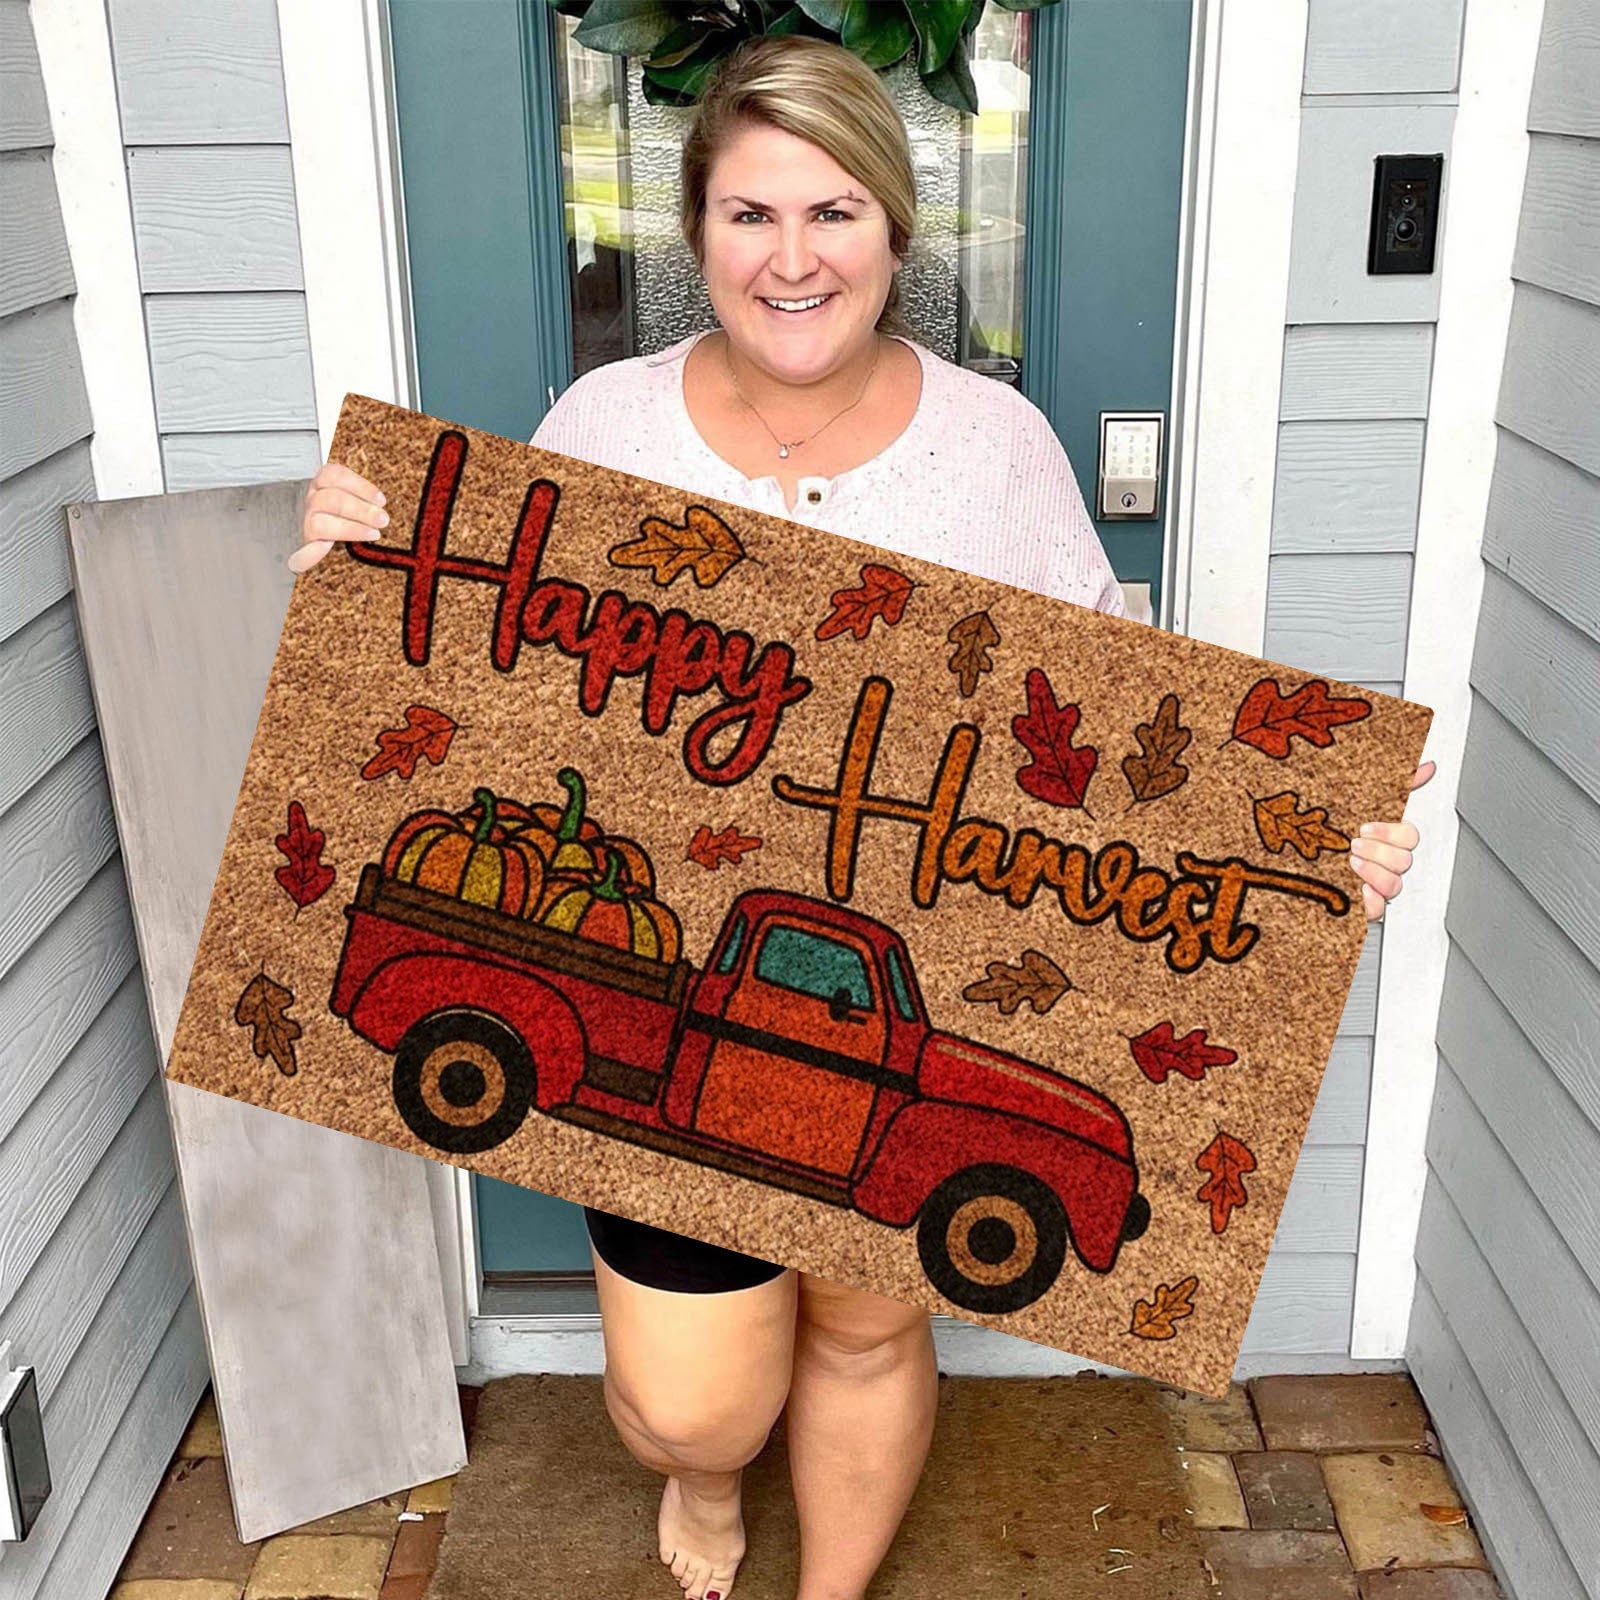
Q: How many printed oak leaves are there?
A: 15